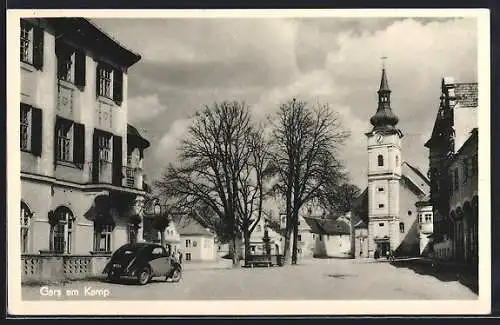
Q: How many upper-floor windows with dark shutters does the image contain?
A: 6